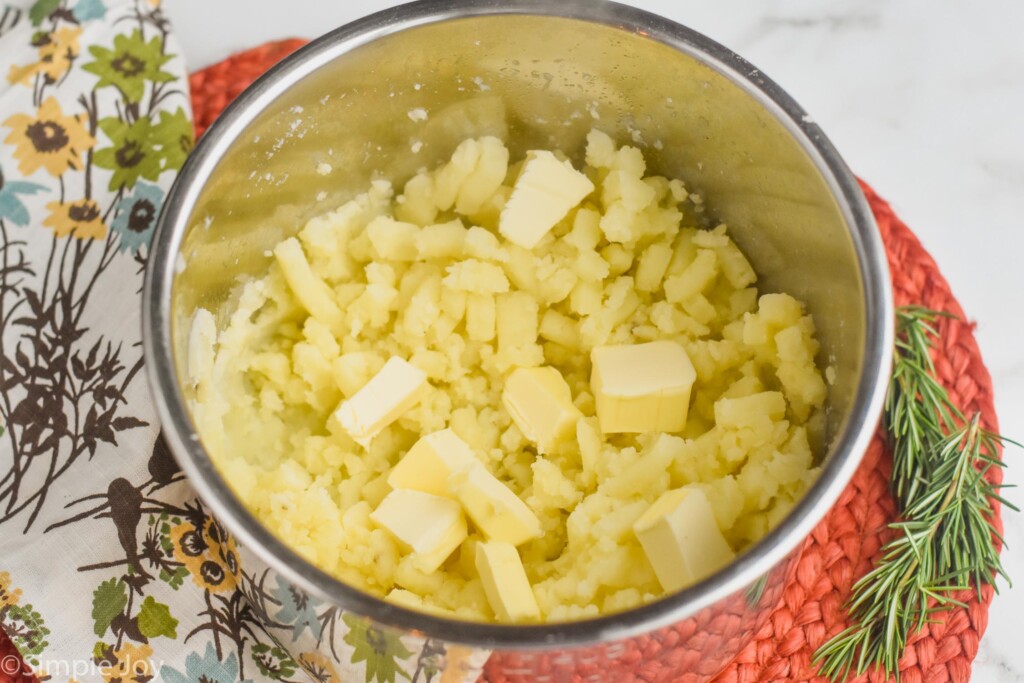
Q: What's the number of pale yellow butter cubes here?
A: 9